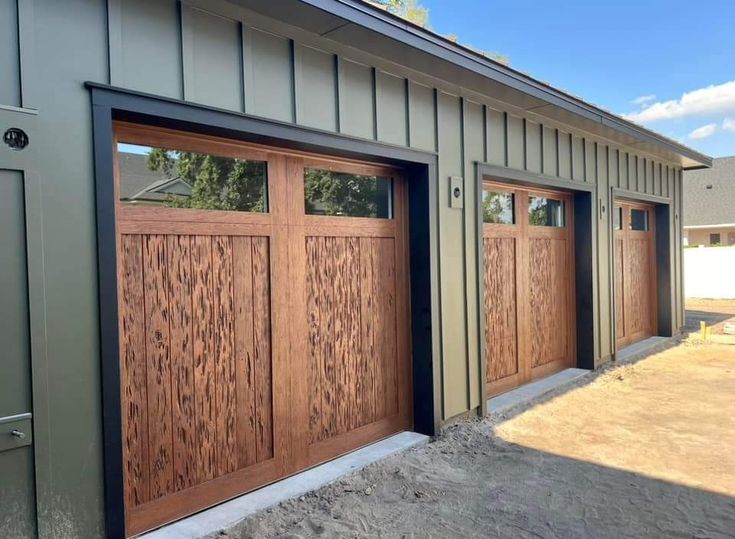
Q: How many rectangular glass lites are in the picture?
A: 6